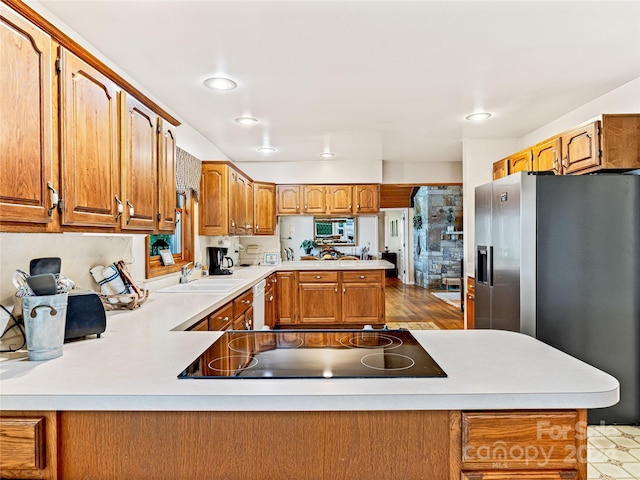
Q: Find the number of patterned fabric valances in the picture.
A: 1